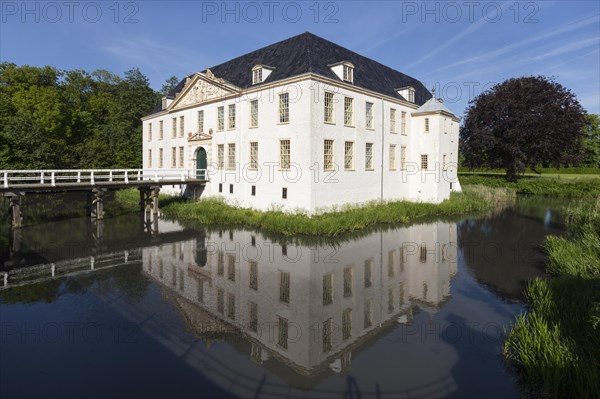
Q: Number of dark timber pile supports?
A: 3